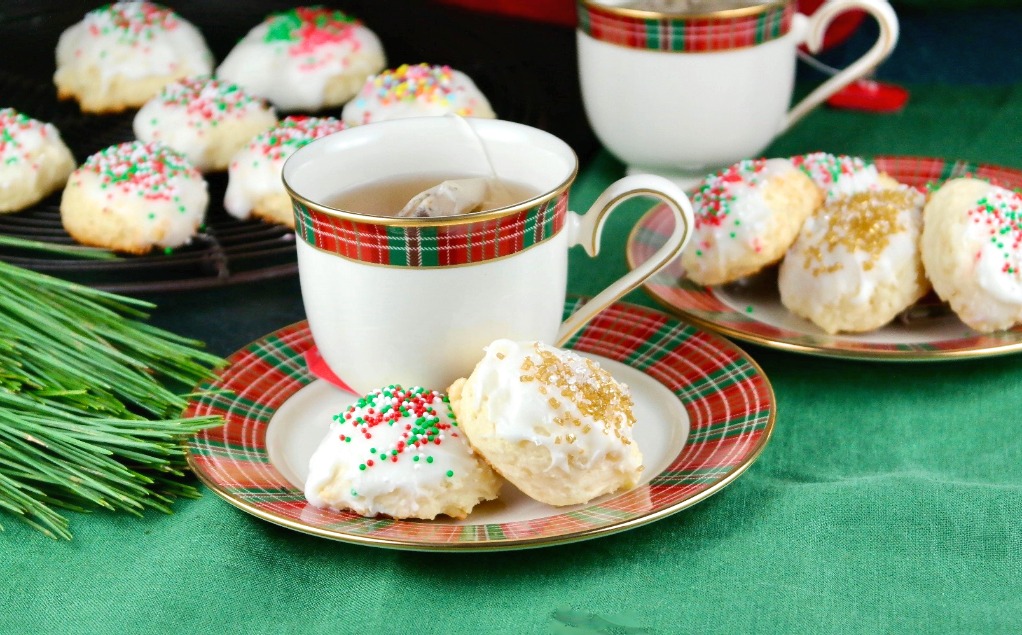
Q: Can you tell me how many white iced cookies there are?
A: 13